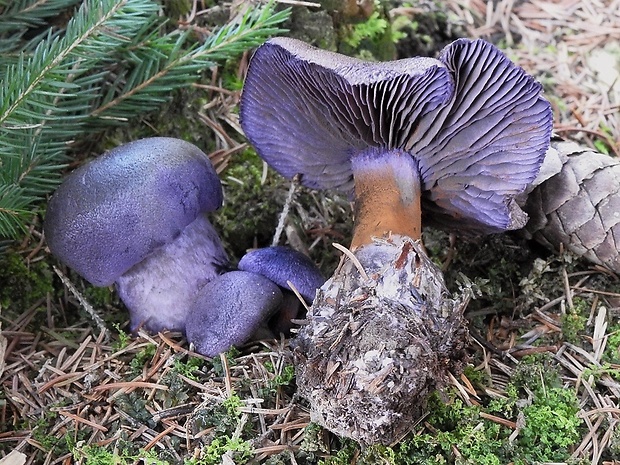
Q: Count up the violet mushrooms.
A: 4